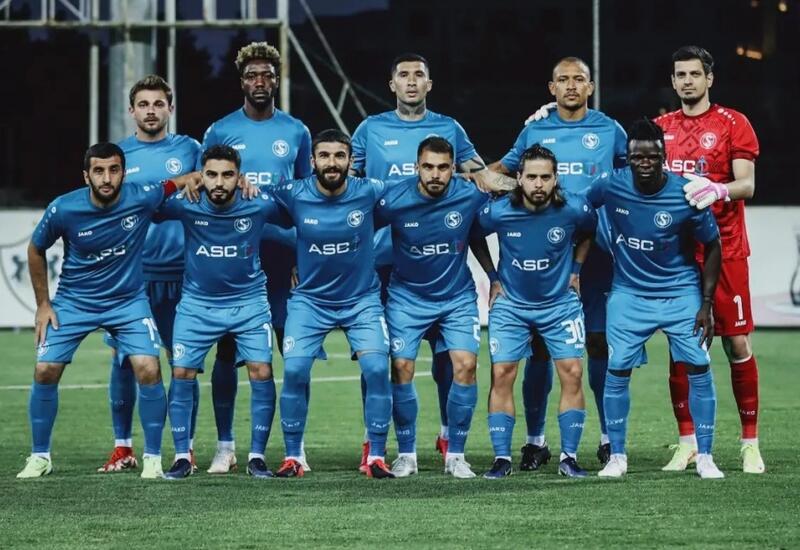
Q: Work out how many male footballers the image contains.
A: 11